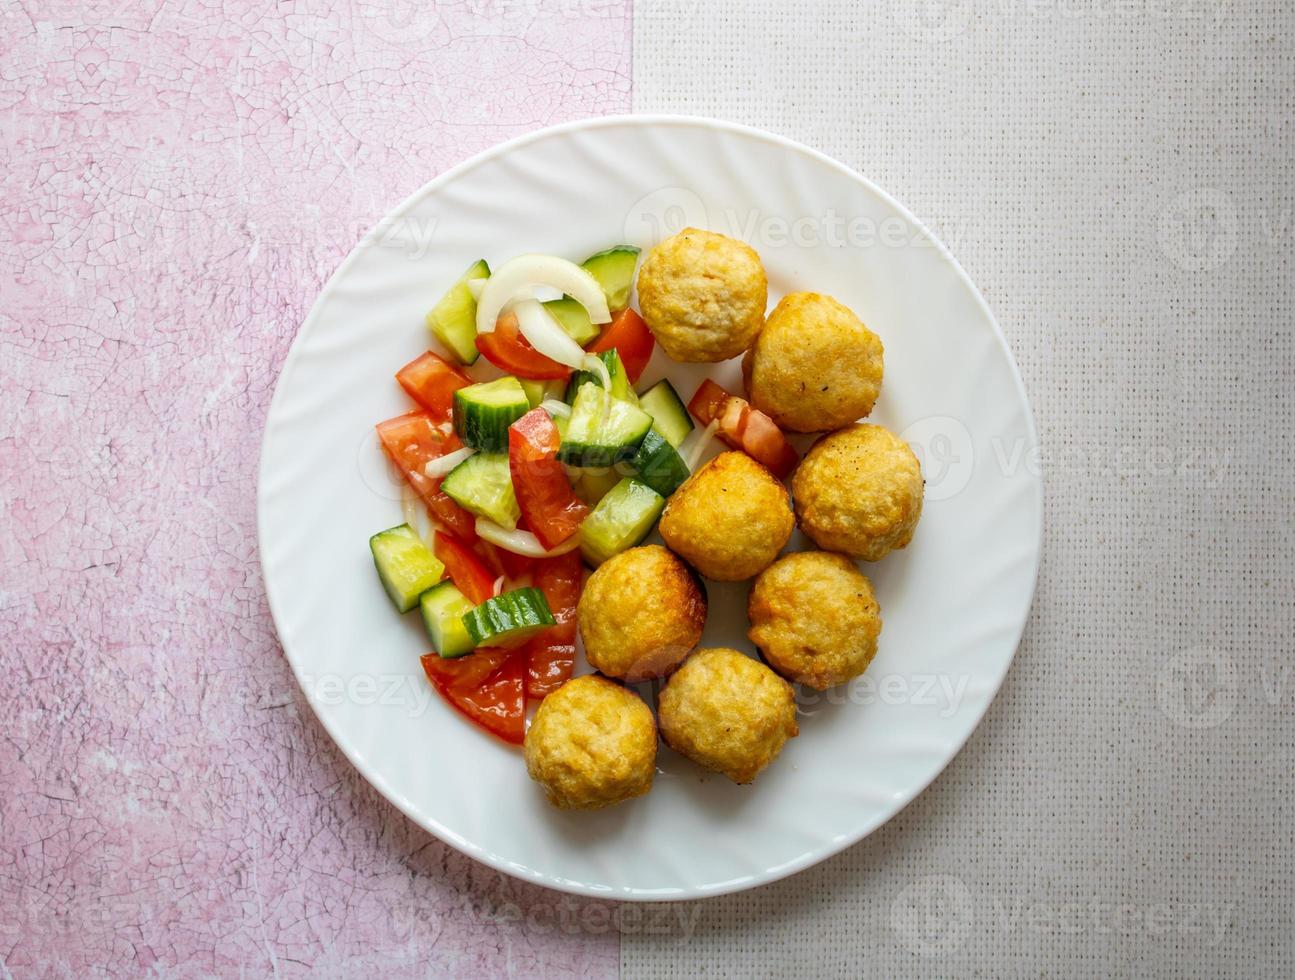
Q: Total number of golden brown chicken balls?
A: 8